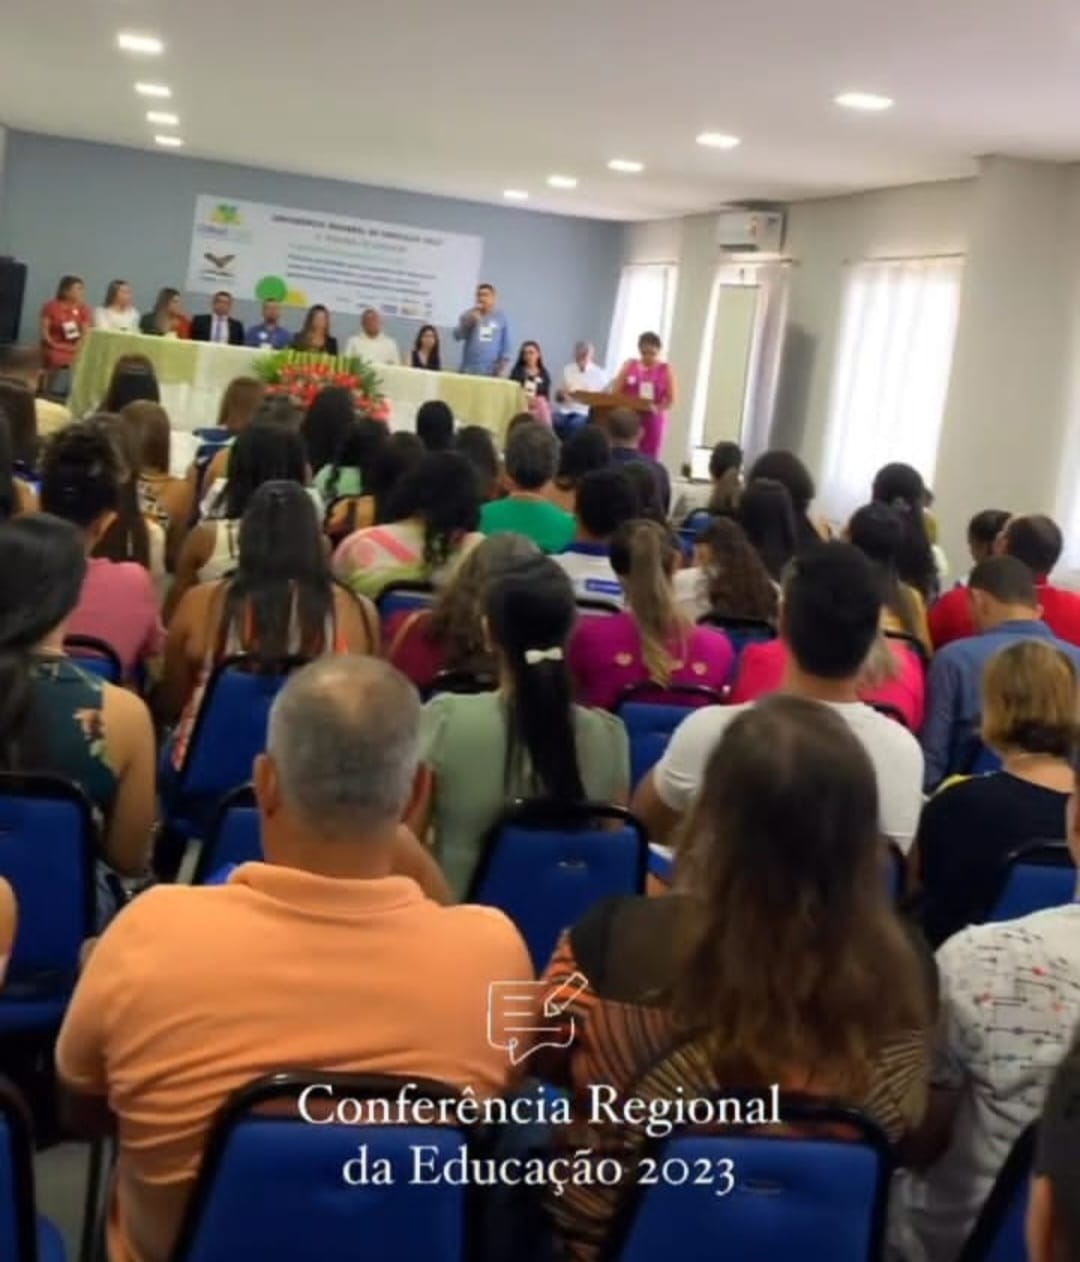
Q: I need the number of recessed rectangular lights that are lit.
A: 9